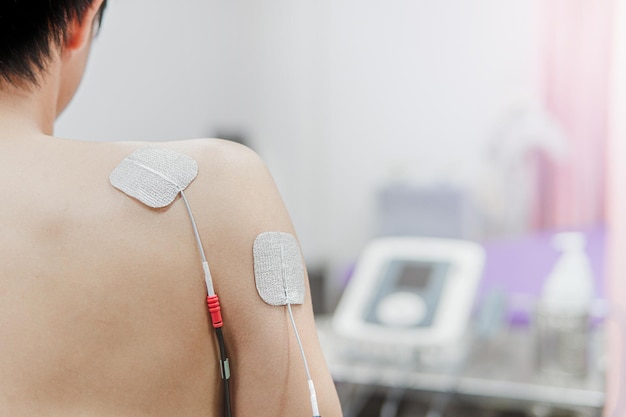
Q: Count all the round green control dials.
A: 0